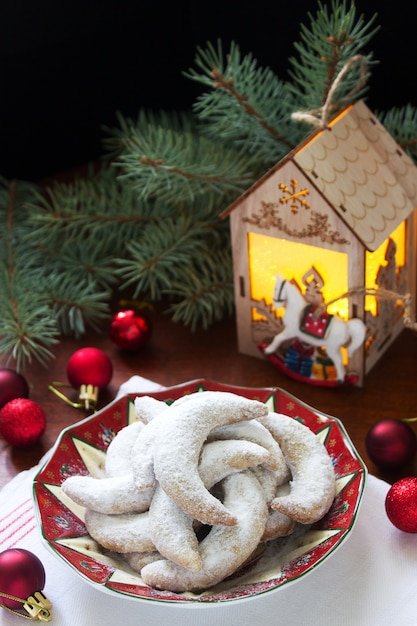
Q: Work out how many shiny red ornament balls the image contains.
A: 7